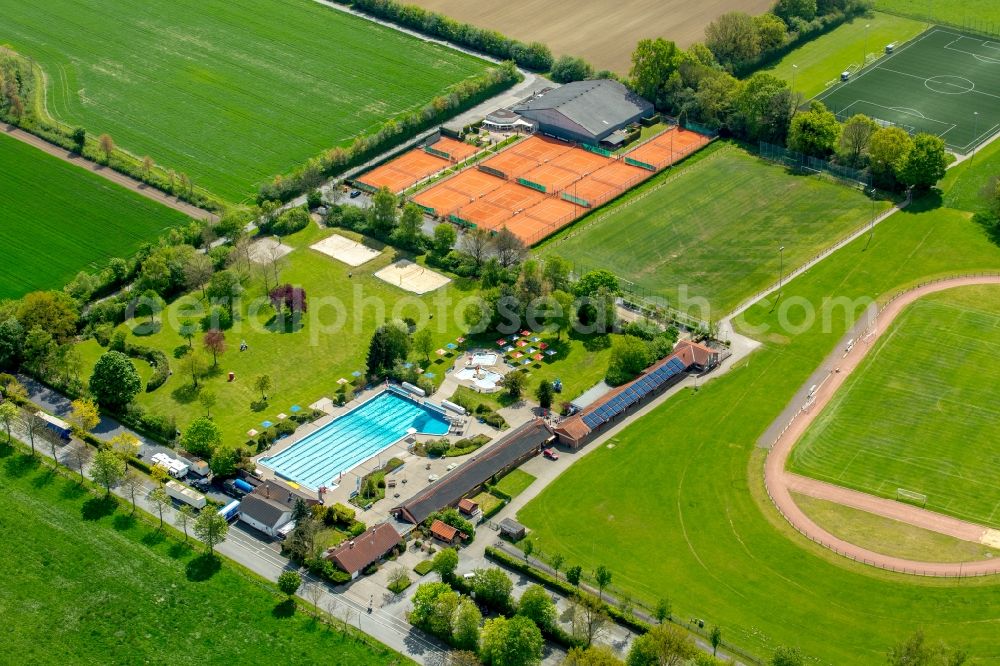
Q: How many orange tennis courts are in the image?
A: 9